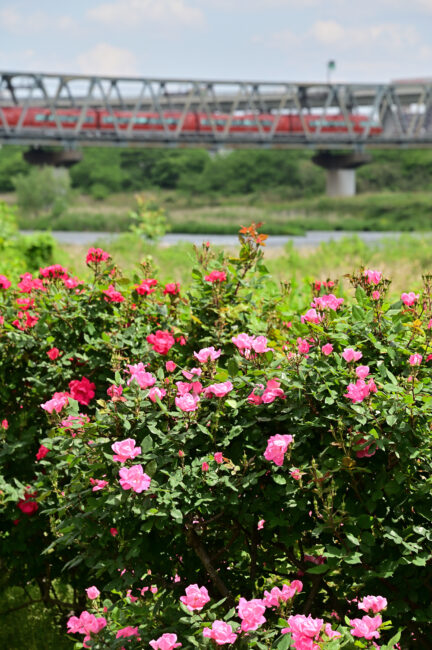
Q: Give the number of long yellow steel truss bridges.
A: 0